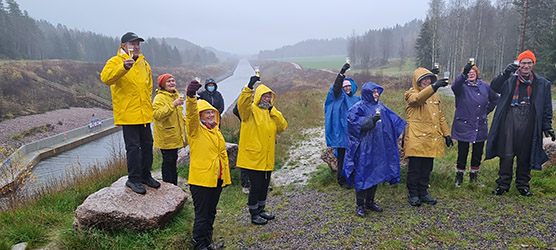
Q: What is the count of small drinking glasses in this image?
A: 10